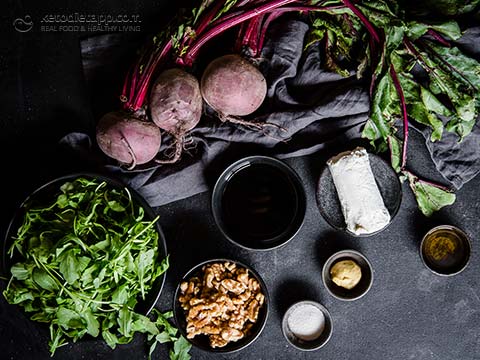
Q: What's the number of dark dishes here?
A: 7